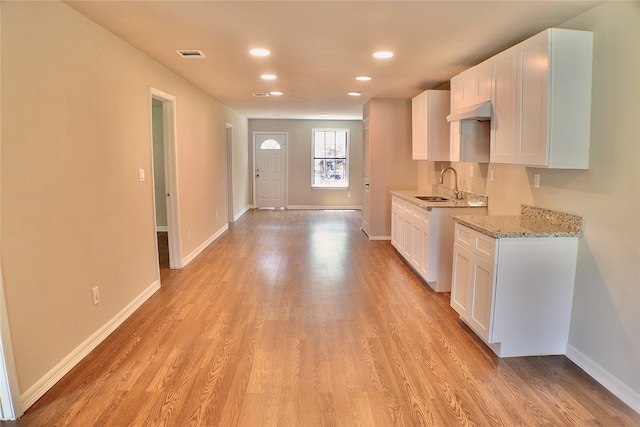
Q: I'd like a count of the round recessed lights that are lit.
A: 6